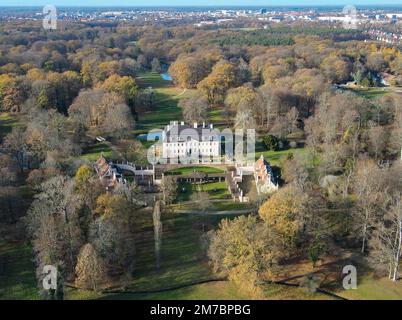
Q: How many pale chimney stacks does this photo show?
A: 6